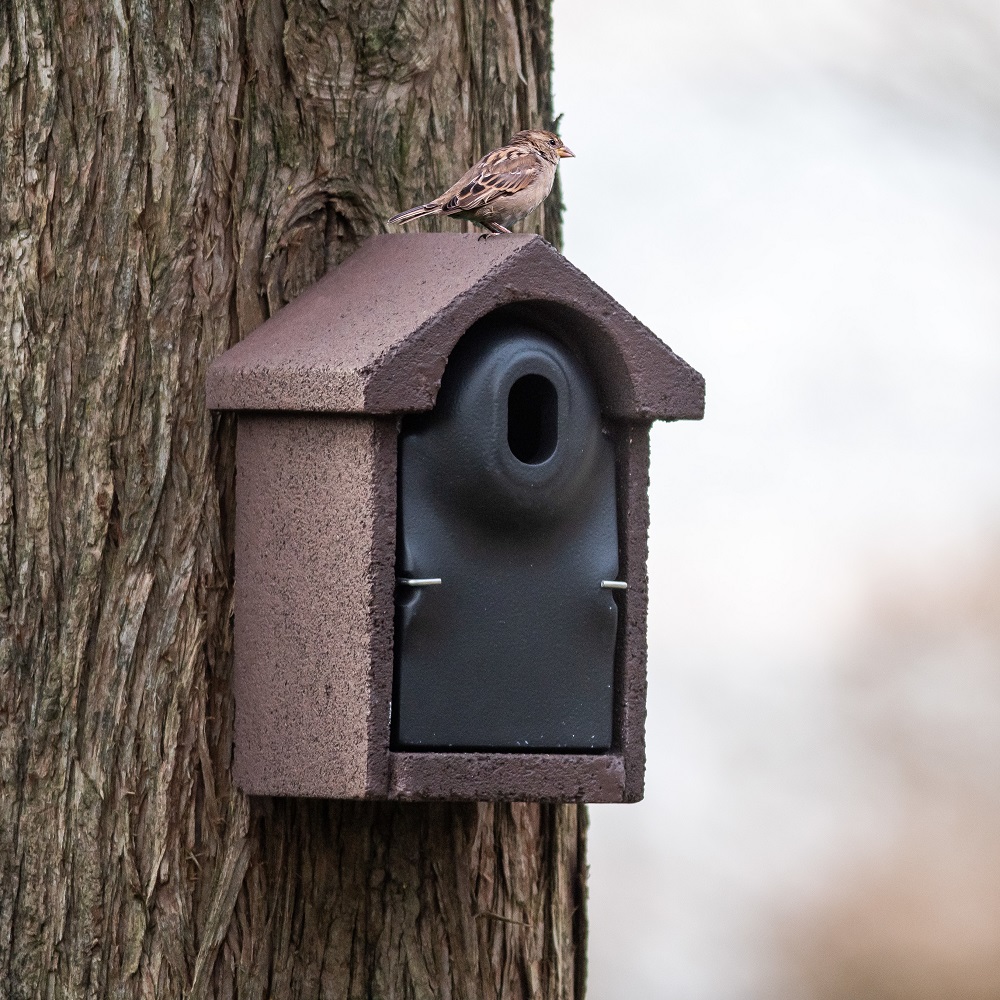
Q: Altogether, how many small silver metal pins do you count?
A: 2